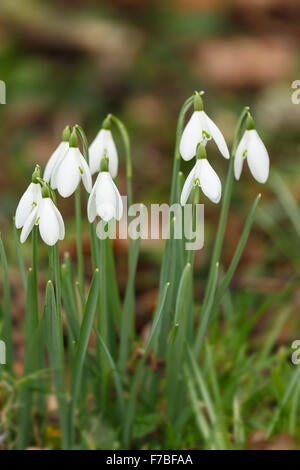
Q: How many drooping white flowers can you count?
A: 9